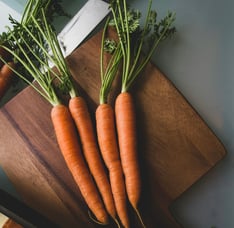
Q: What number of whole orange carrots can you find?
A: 4